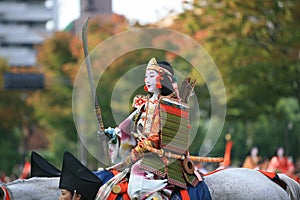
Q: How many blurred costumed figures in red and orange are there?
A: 2